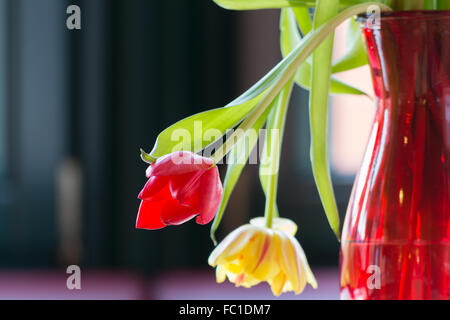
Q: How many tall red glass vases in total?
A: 1